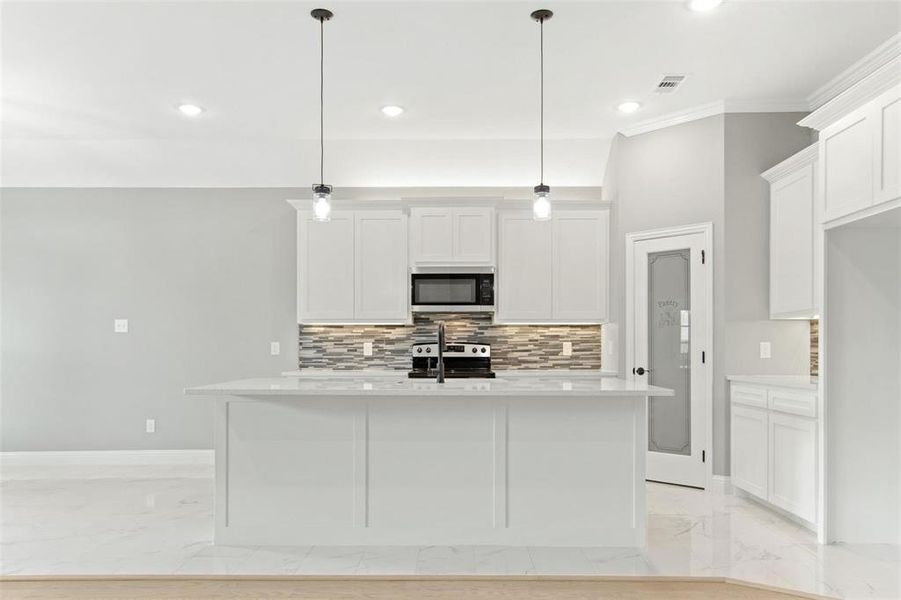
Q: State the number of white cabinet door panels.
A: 11